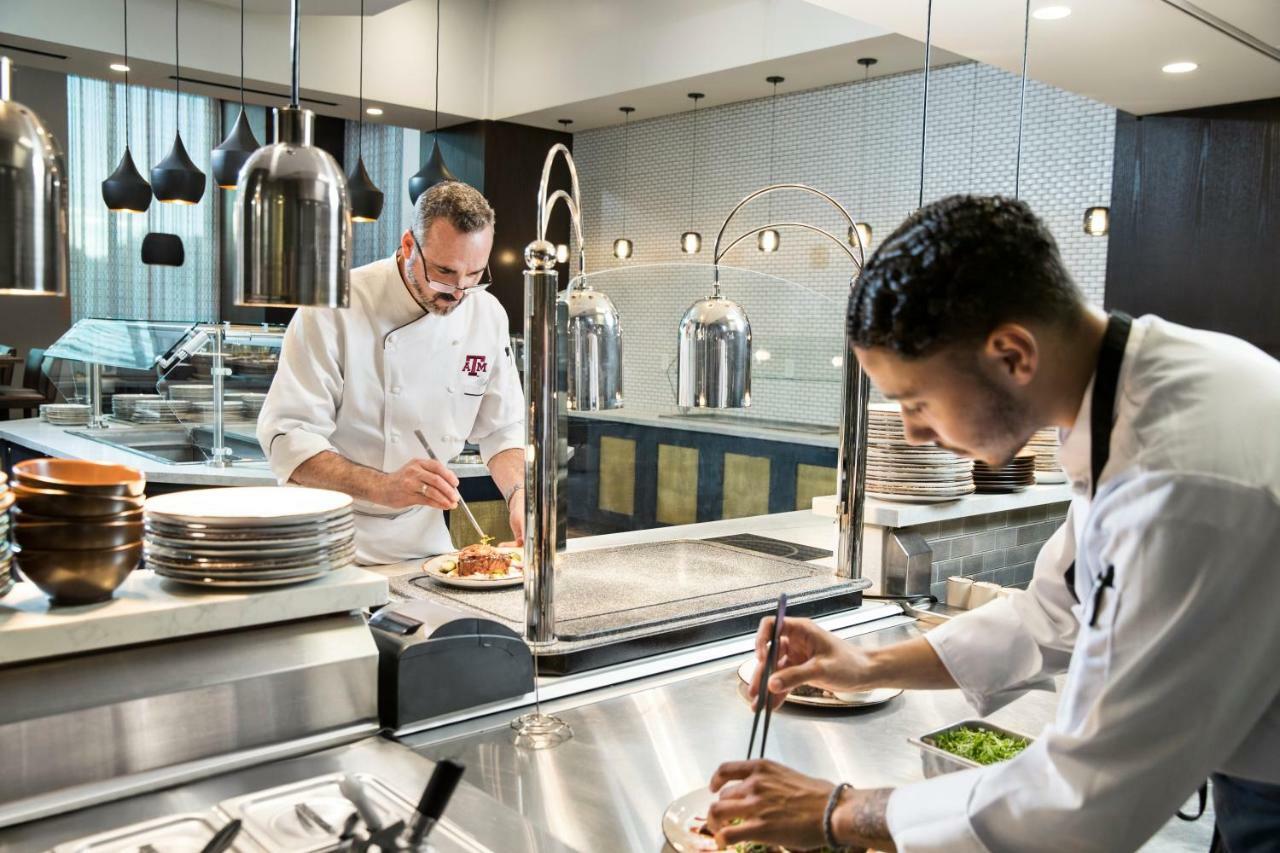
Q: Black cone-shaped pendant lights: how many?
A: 5